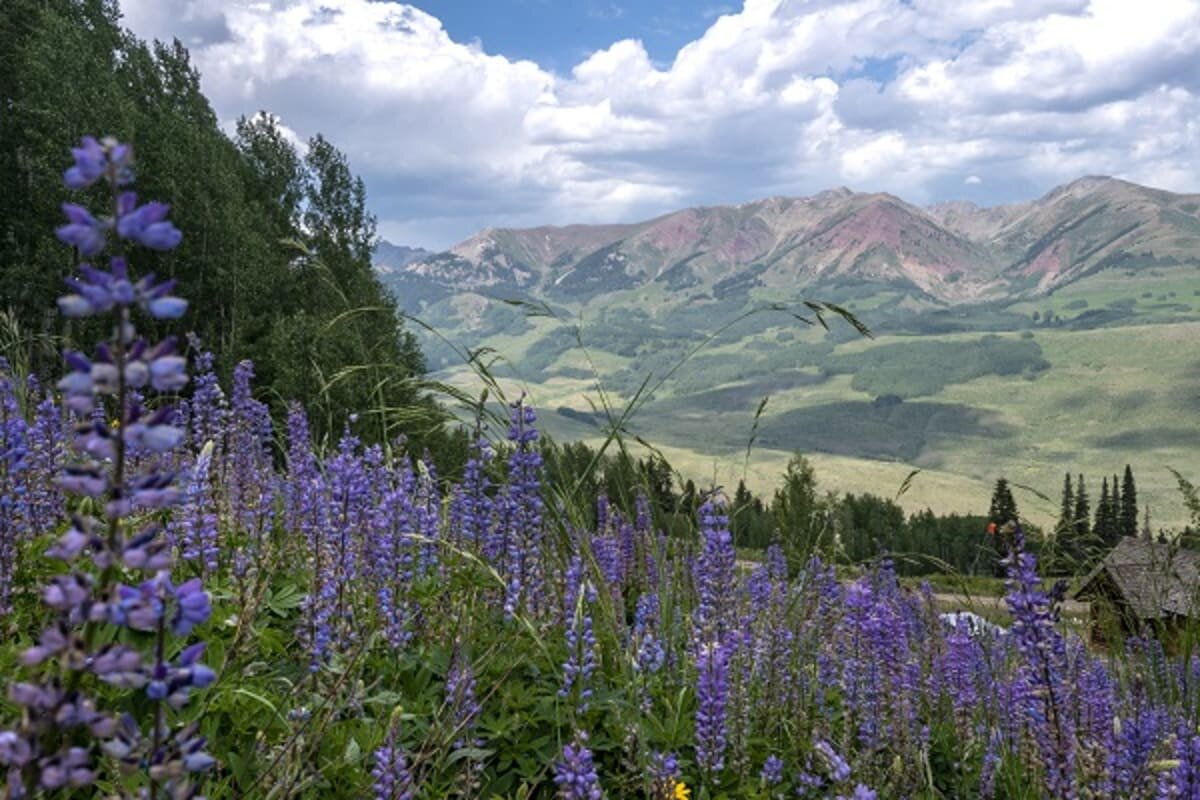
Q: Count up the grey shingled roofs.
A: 1